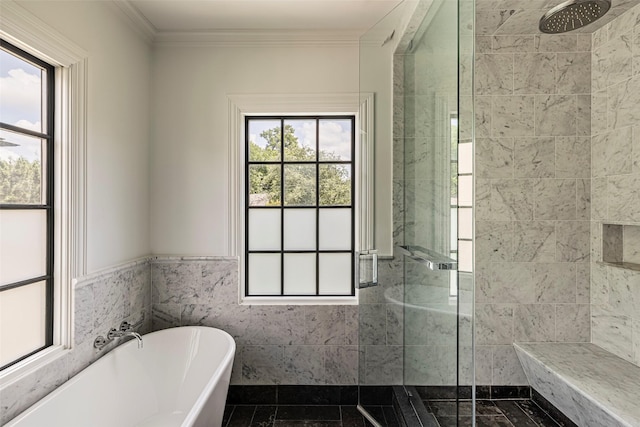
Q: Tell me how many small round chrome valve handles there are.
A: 2